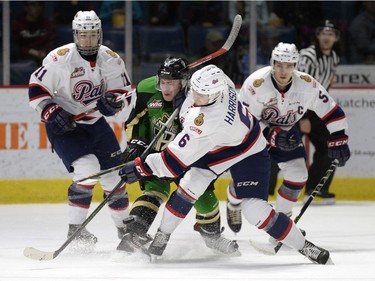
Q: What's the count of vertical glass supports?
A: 3